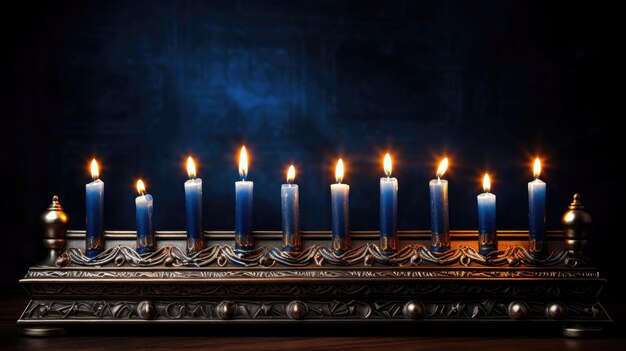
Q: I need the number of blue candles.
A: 10